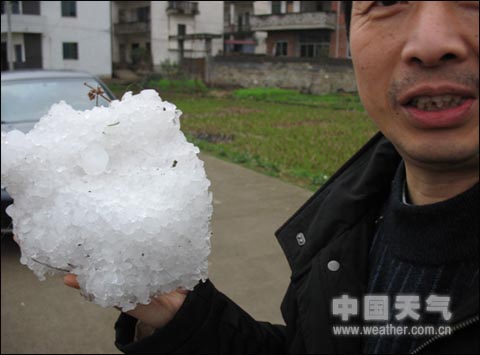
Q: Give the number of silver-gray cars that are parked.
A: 1